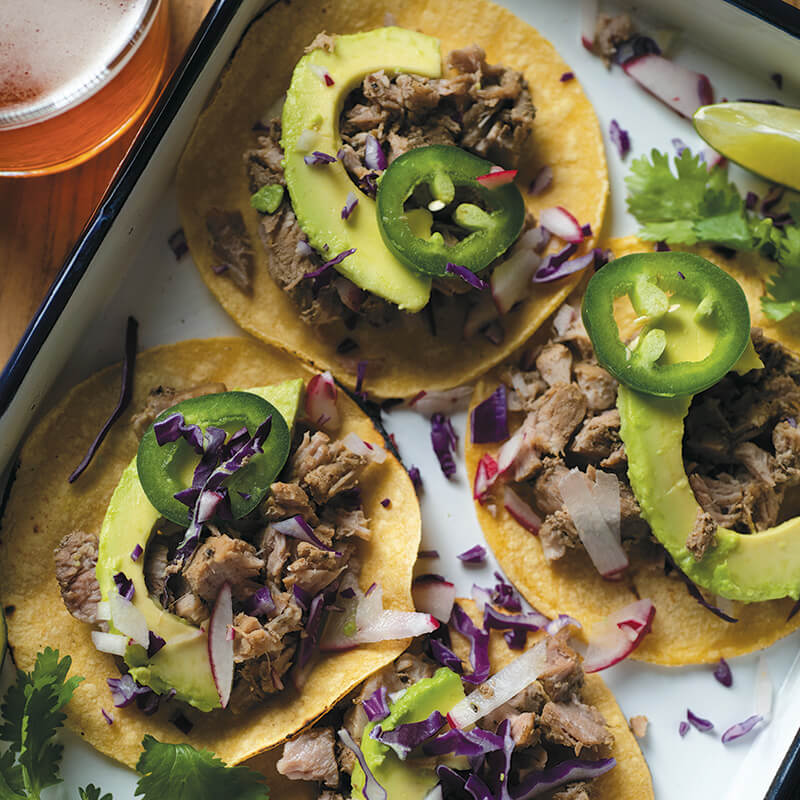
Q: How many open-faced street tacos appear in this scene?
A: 4